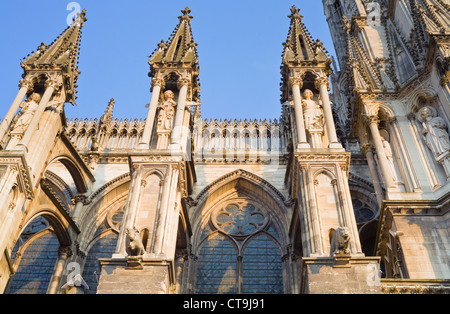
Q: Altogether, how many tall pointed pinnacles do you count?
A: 3